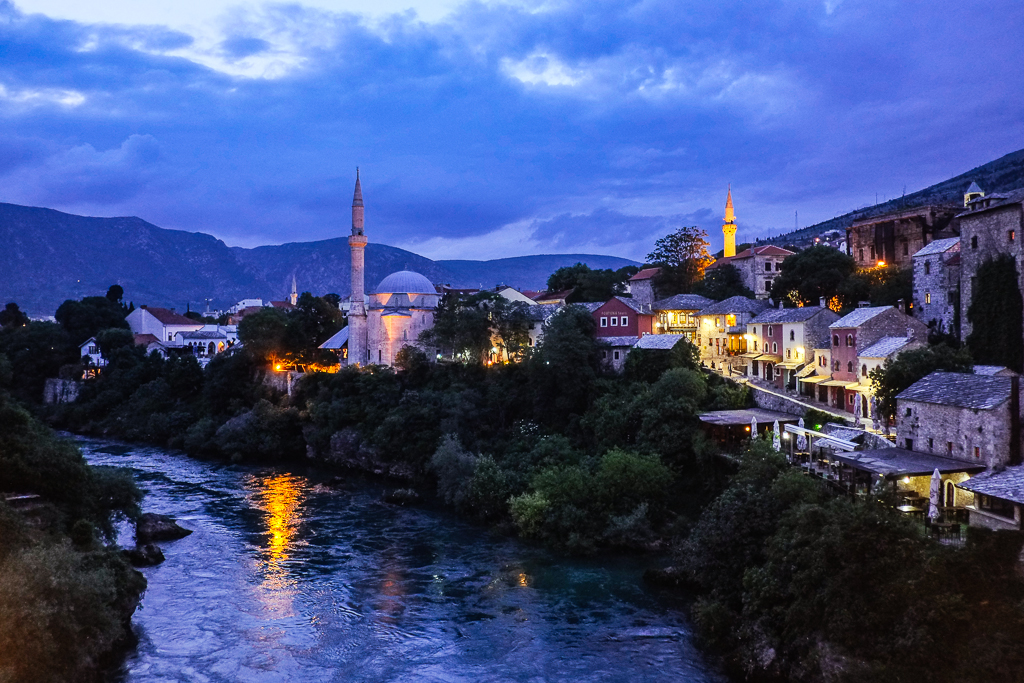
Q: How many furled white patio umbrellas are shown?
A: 6